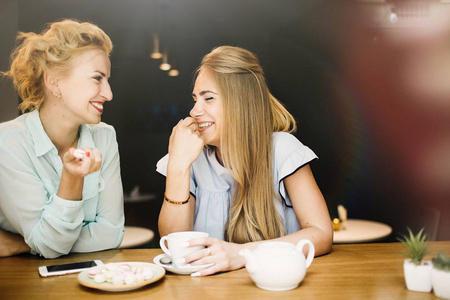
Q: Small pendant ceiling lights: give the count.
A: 3